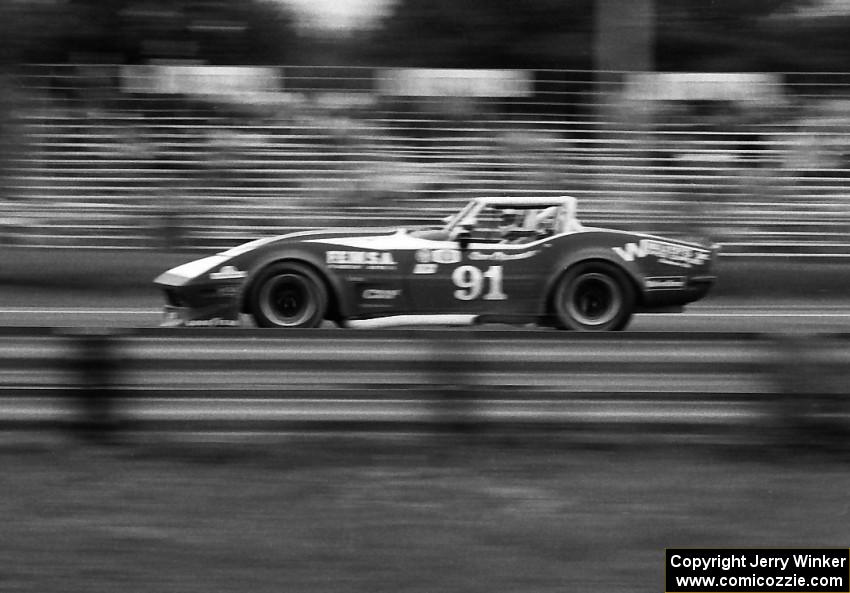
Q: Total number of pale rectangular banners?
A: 3